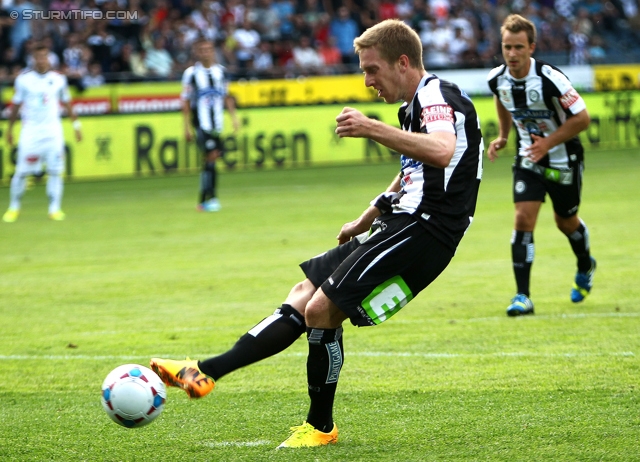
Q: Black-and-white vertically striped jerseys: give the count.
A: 3